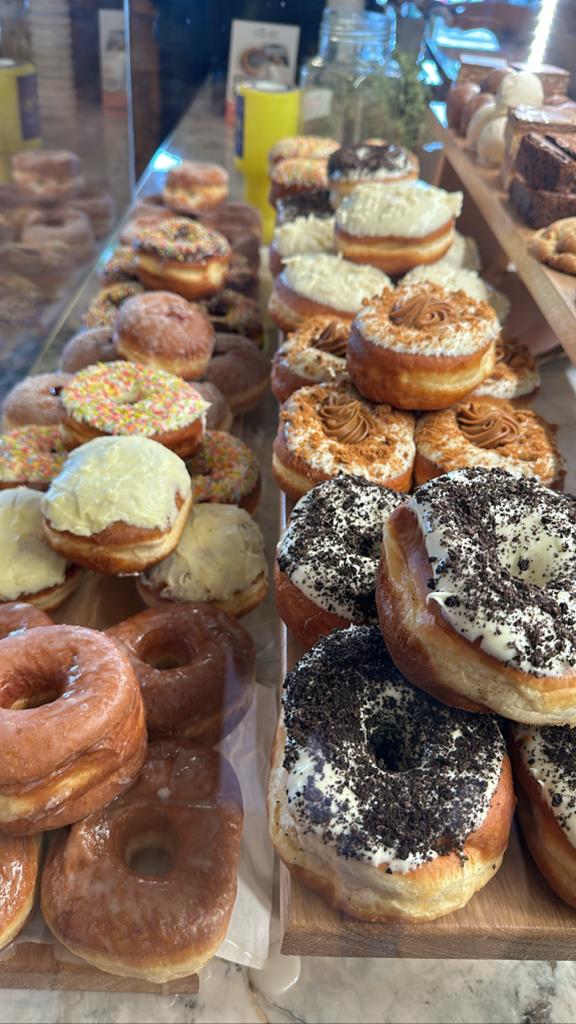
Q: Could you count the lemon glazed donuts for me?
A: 3